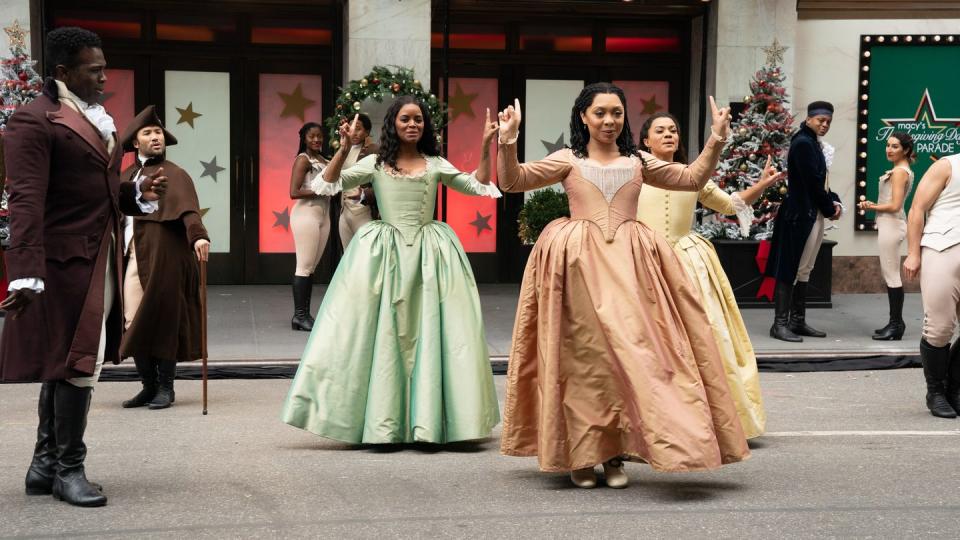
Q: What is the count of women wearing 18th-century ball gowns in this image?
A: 3